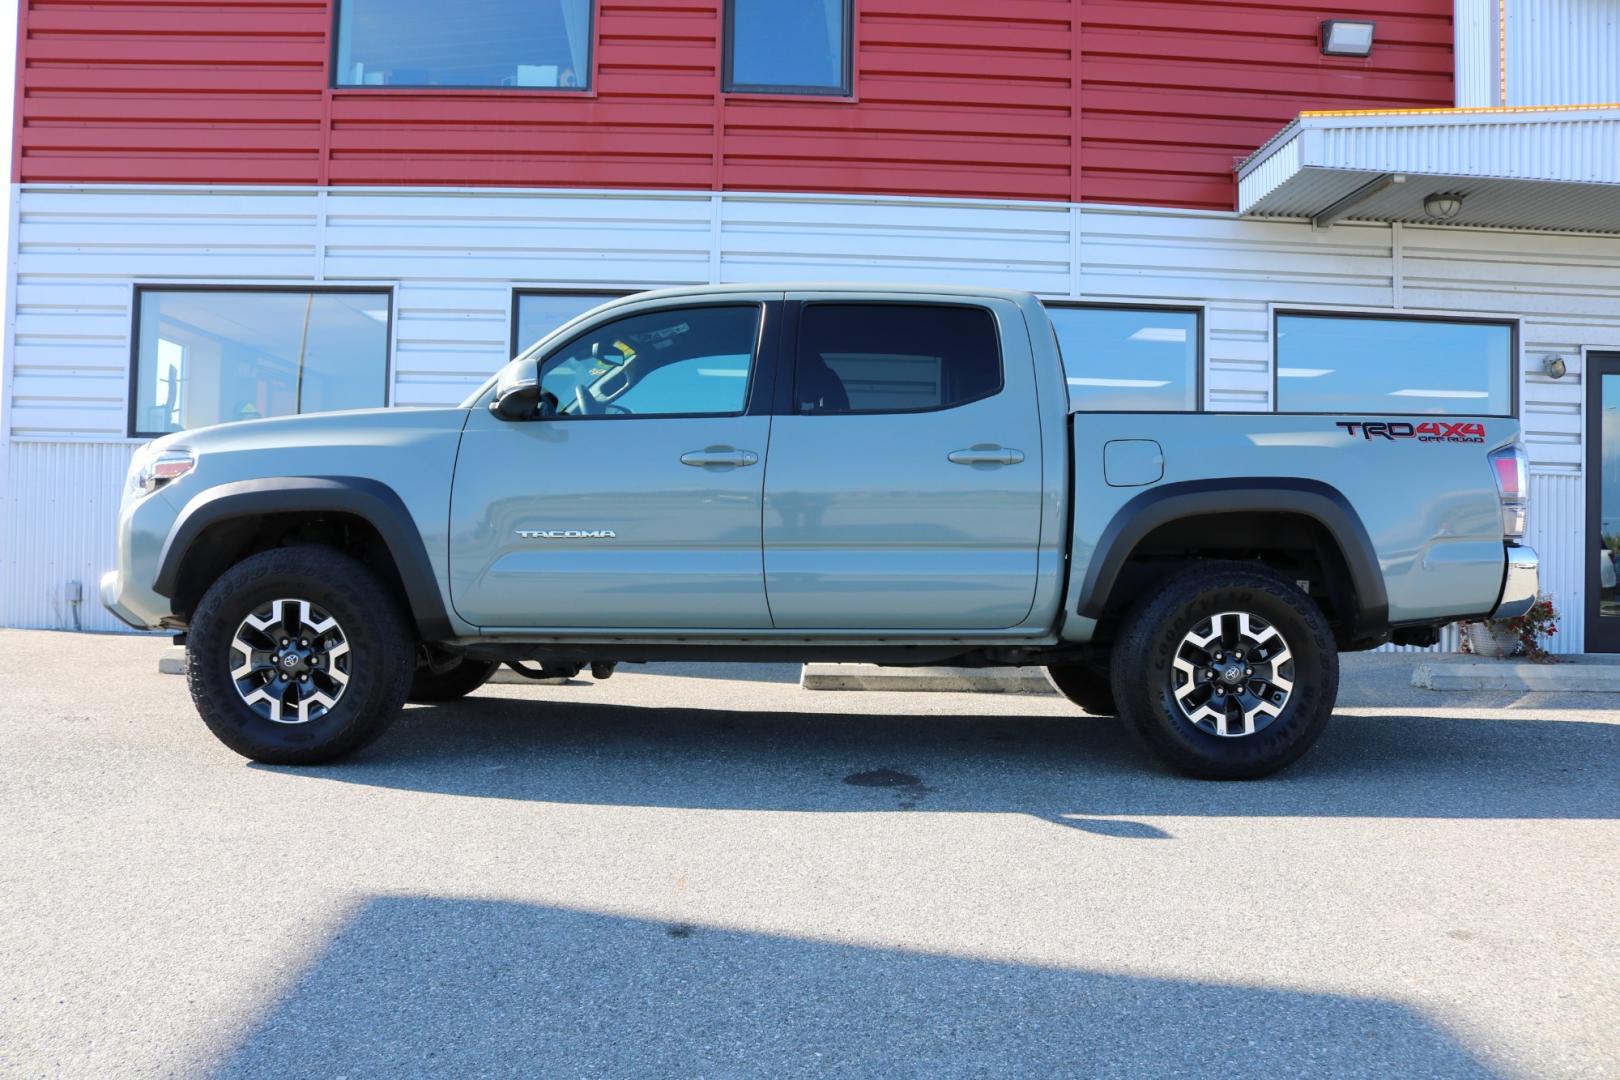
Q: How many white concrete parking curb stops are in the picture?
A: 3